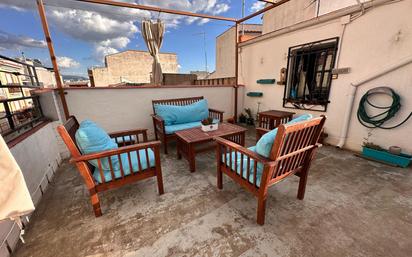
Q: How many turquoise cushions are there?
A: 6